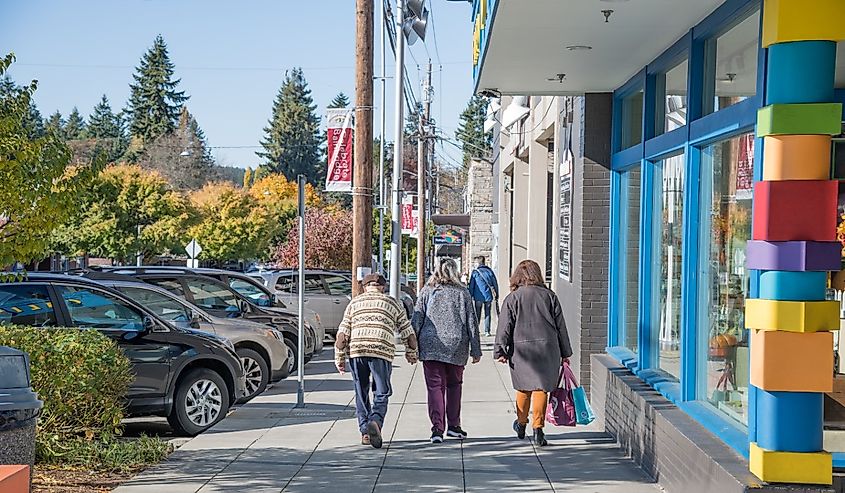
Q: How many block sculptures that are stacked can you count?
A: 11